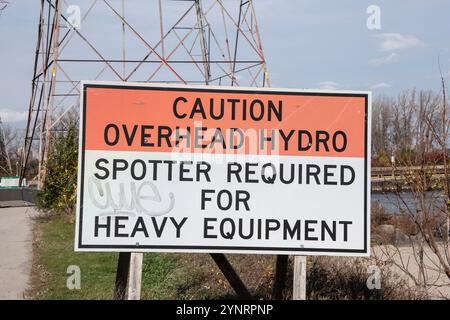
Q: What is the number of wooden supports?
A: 5